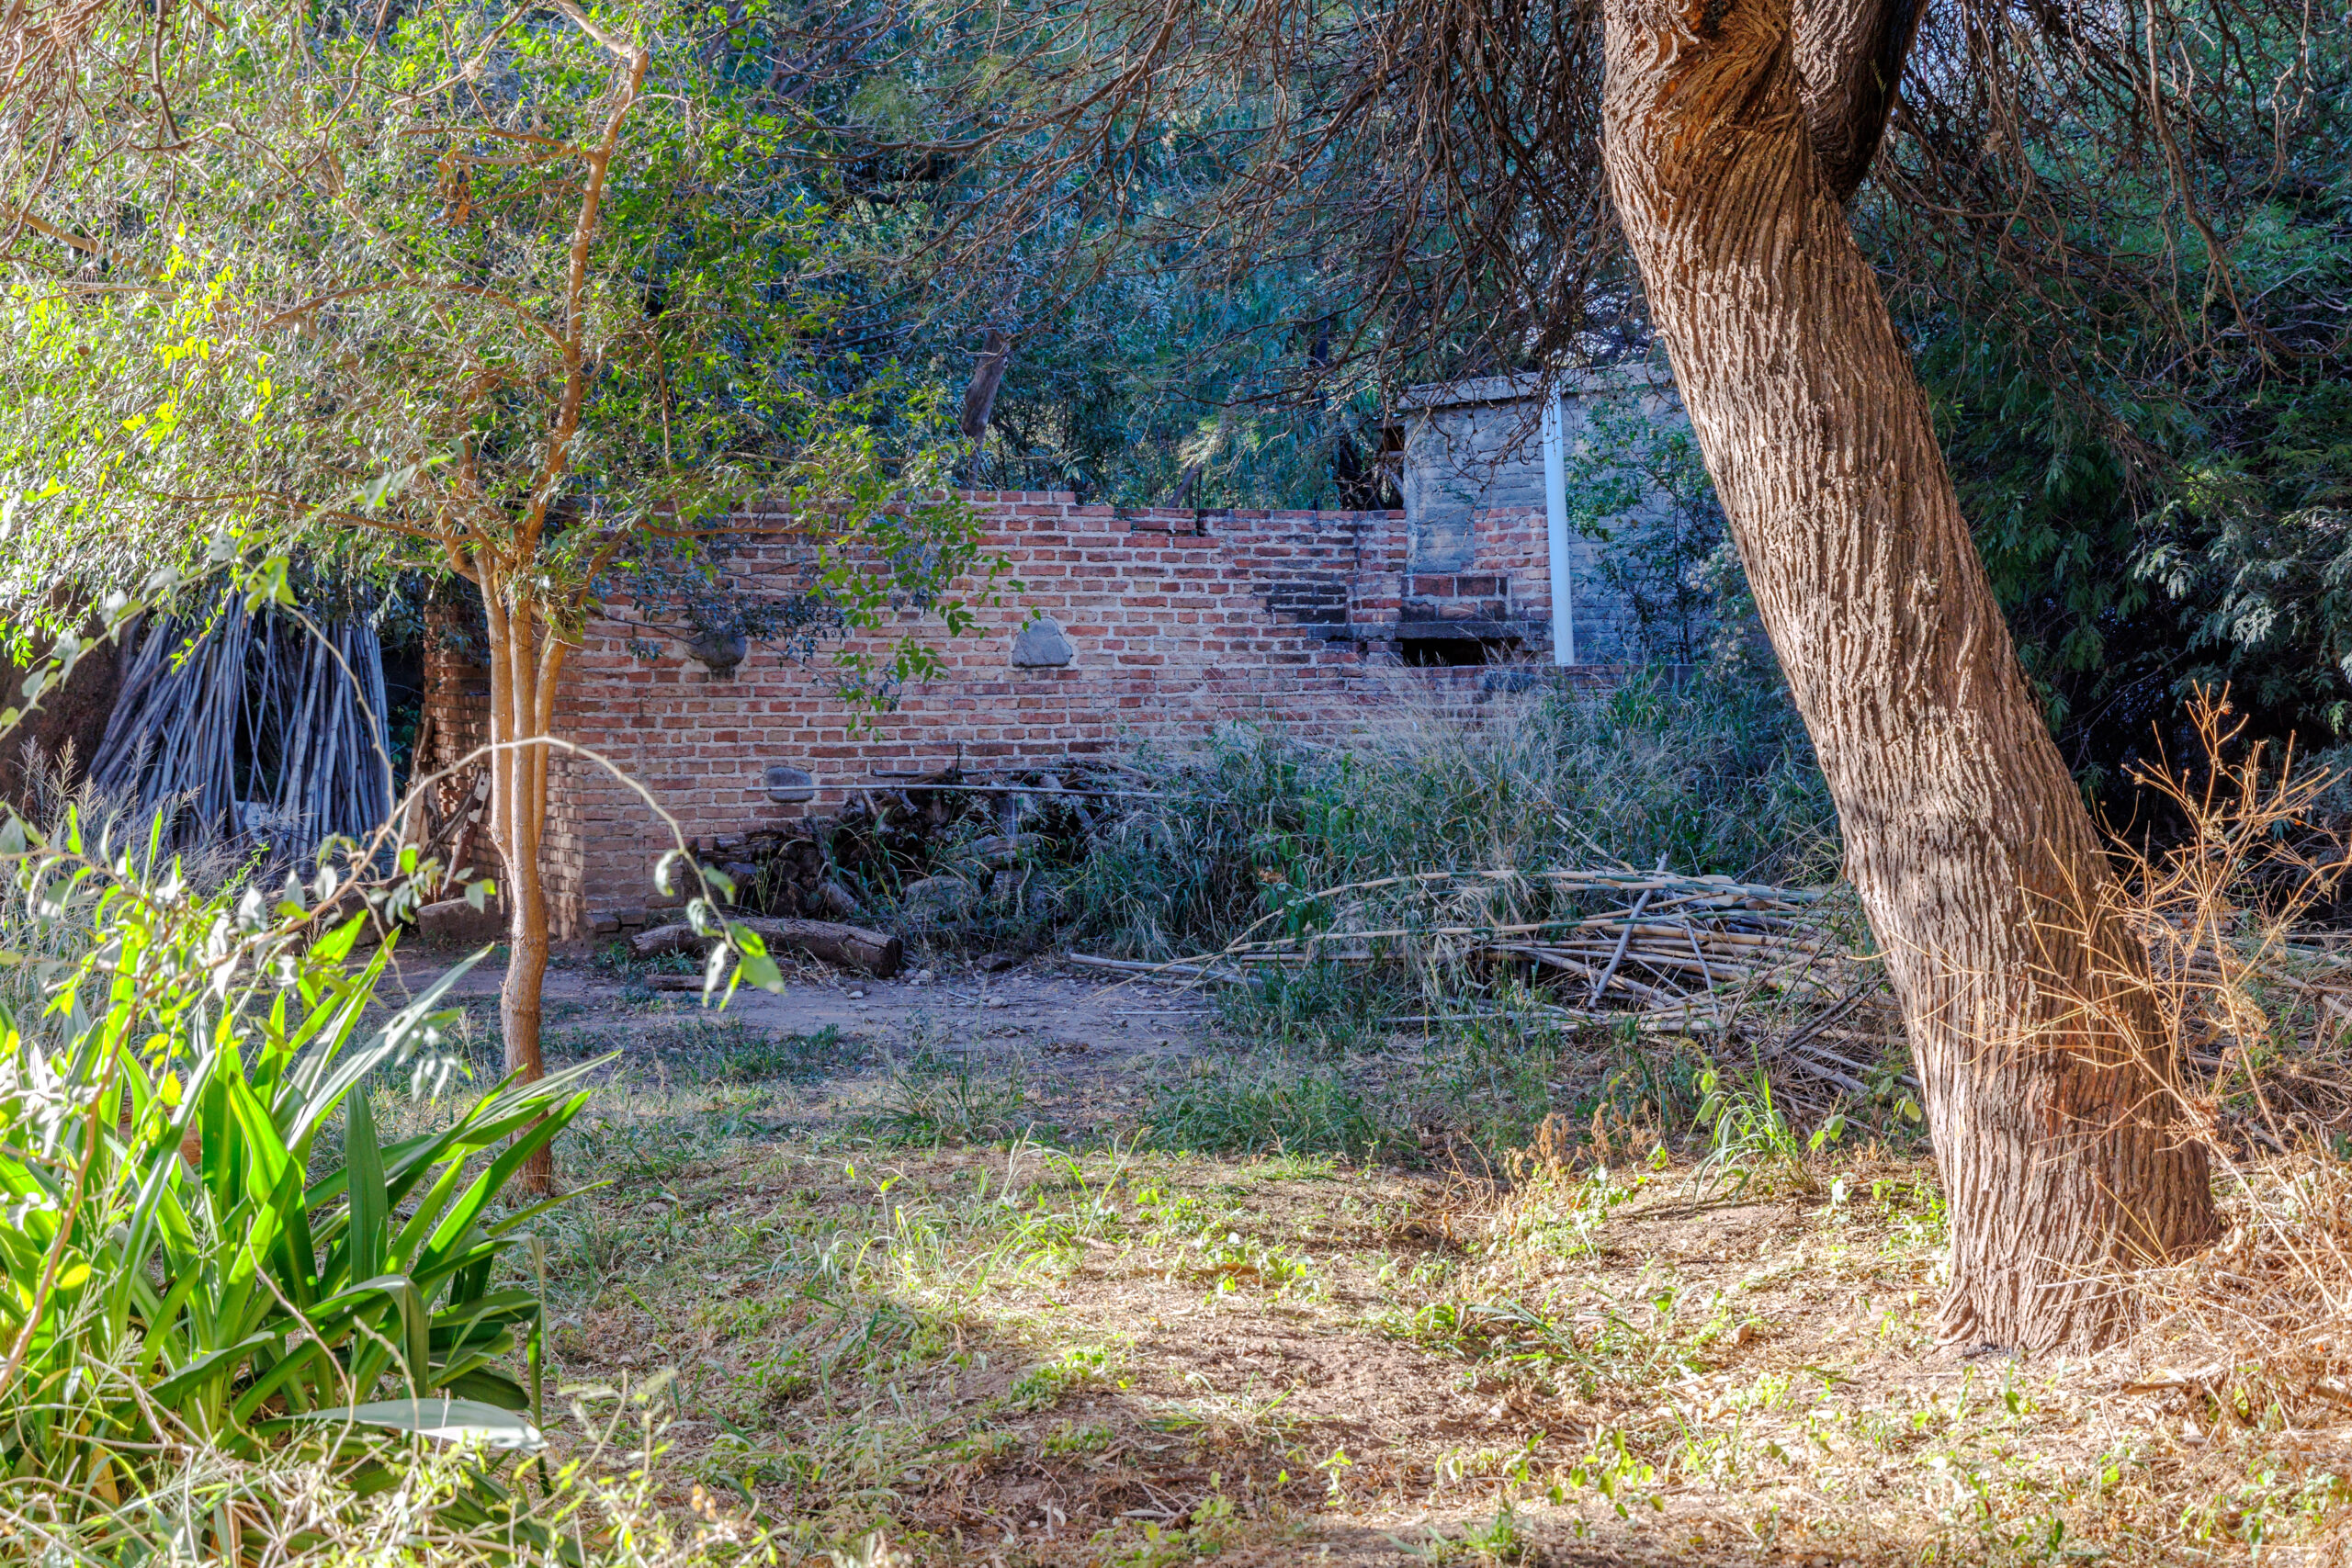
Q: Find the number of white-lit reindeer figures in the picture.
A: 0